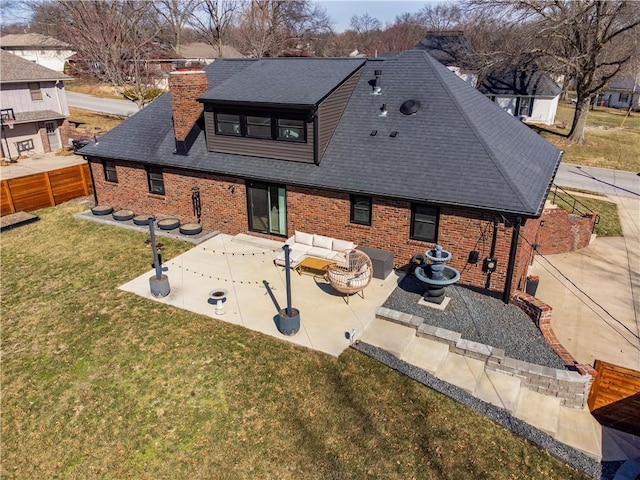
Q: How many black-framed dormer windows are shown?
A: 3